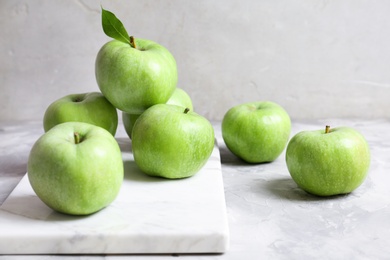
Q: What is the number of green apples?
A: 7